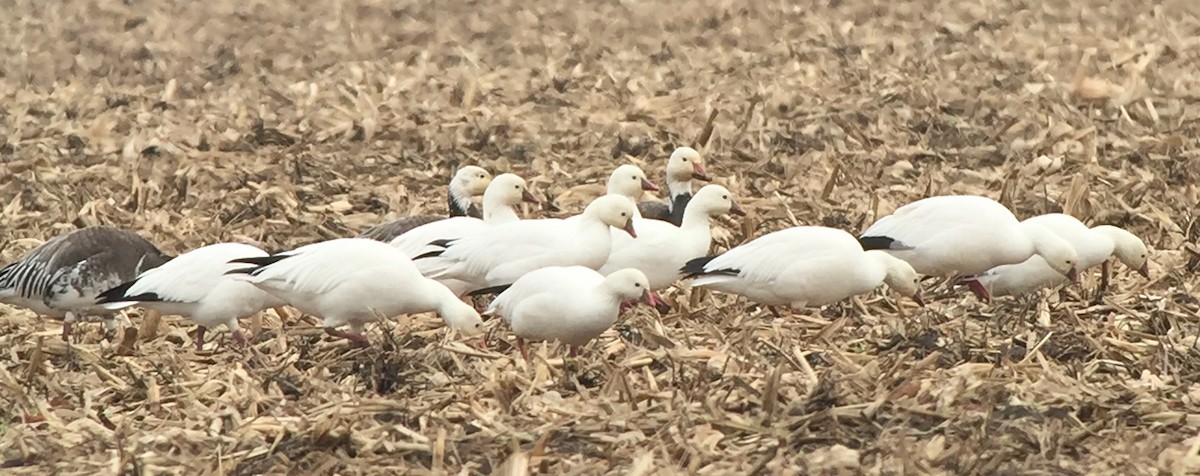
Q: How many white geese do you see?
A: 10